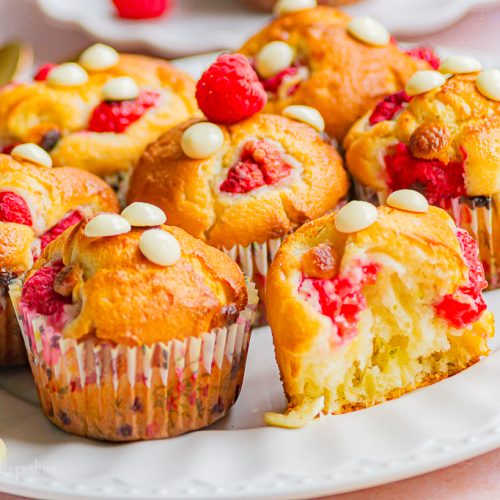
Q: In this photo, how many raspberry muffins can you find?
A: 7